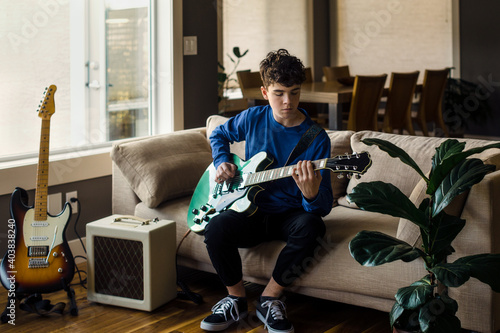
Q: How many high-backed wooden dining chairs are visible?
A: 6